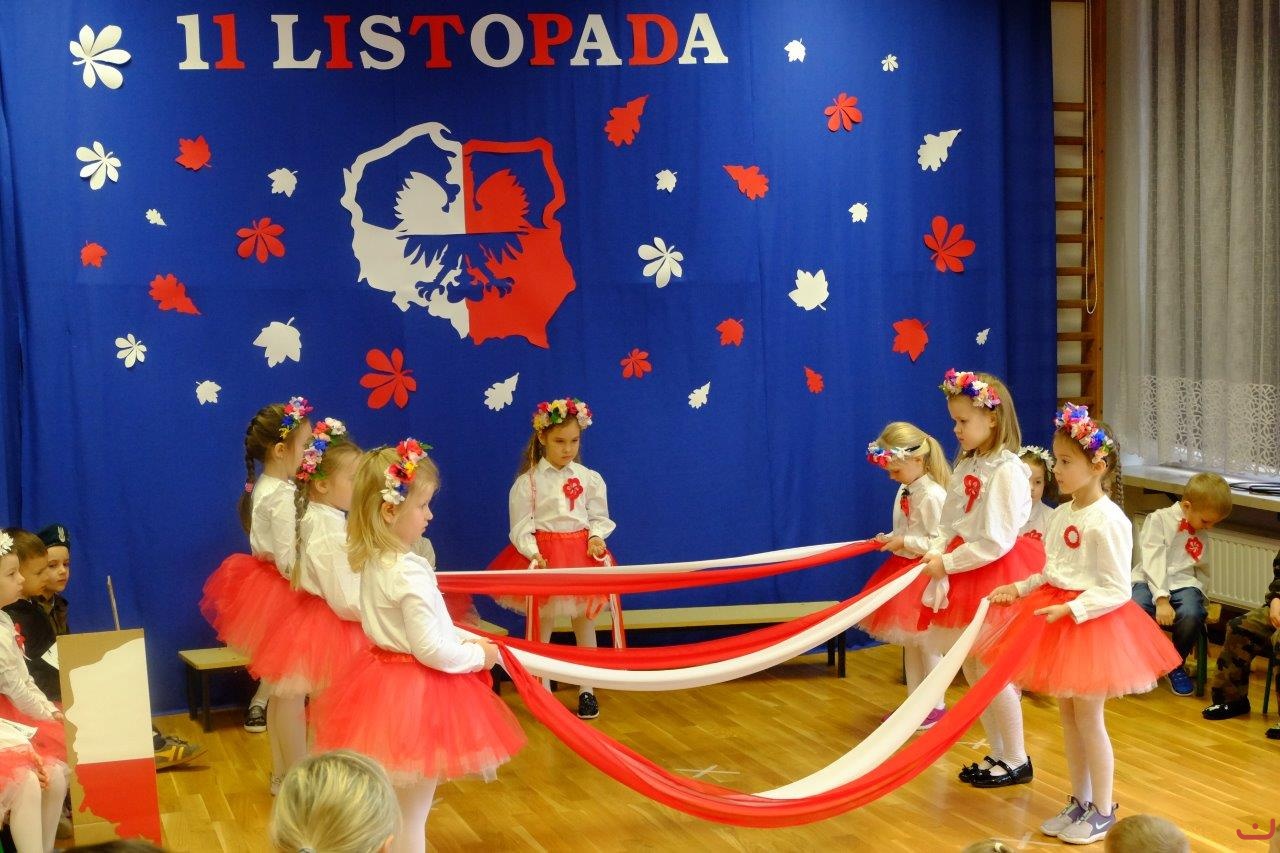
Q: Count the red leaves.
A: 13